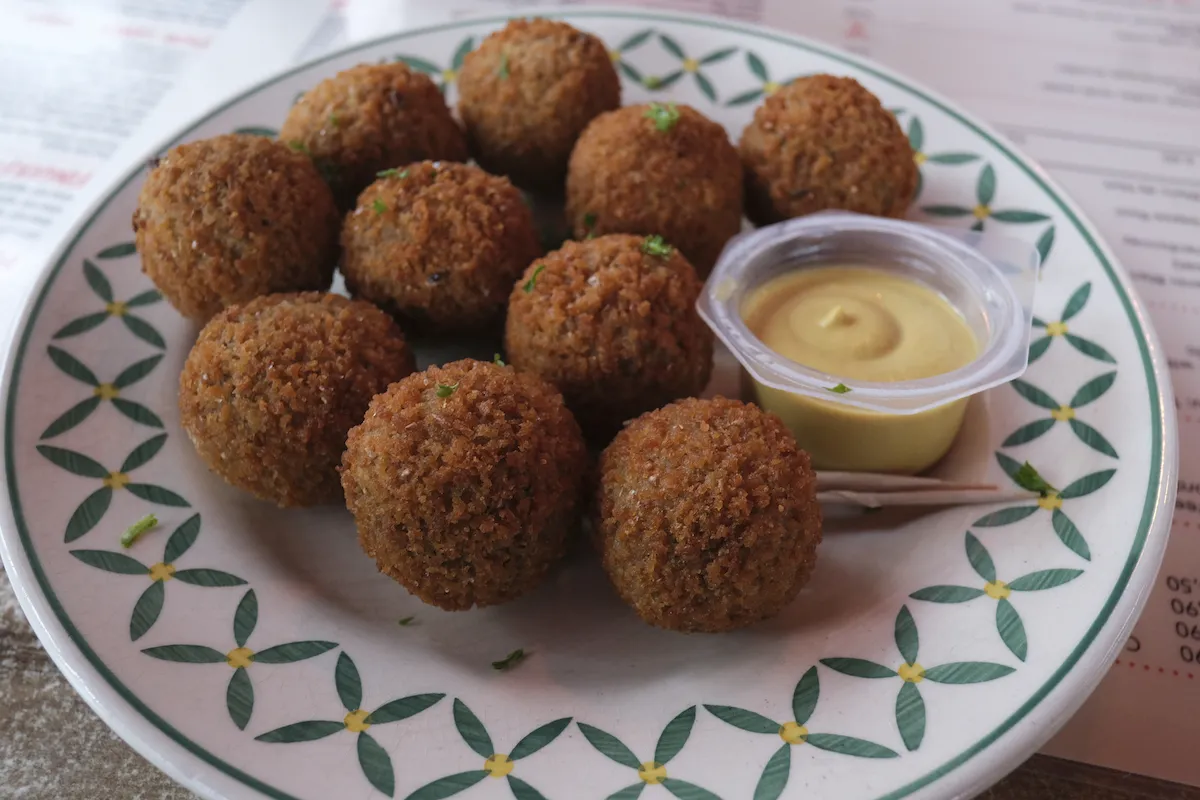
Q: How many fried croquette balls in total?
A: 10